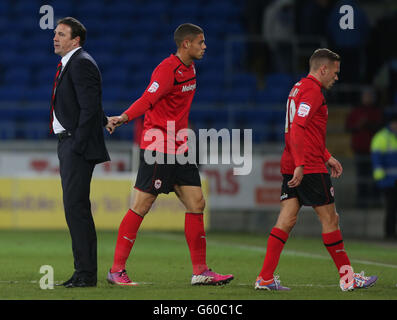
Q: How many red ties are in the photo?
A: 1